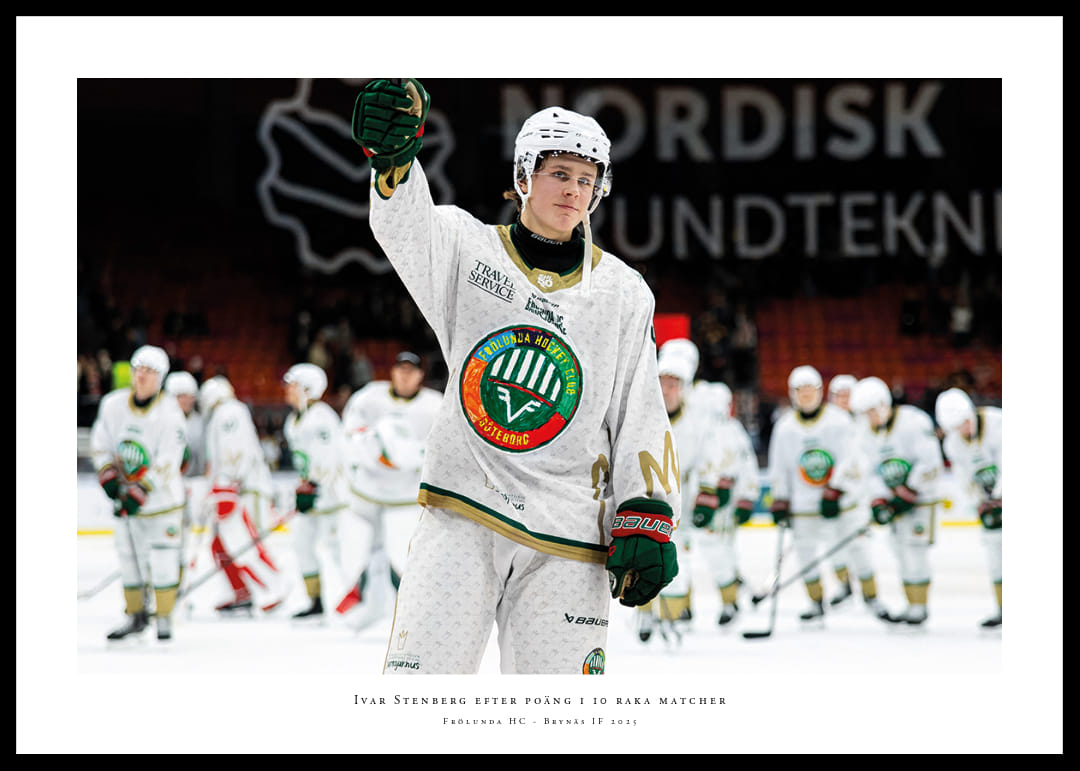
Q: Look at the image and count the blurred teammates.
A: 12